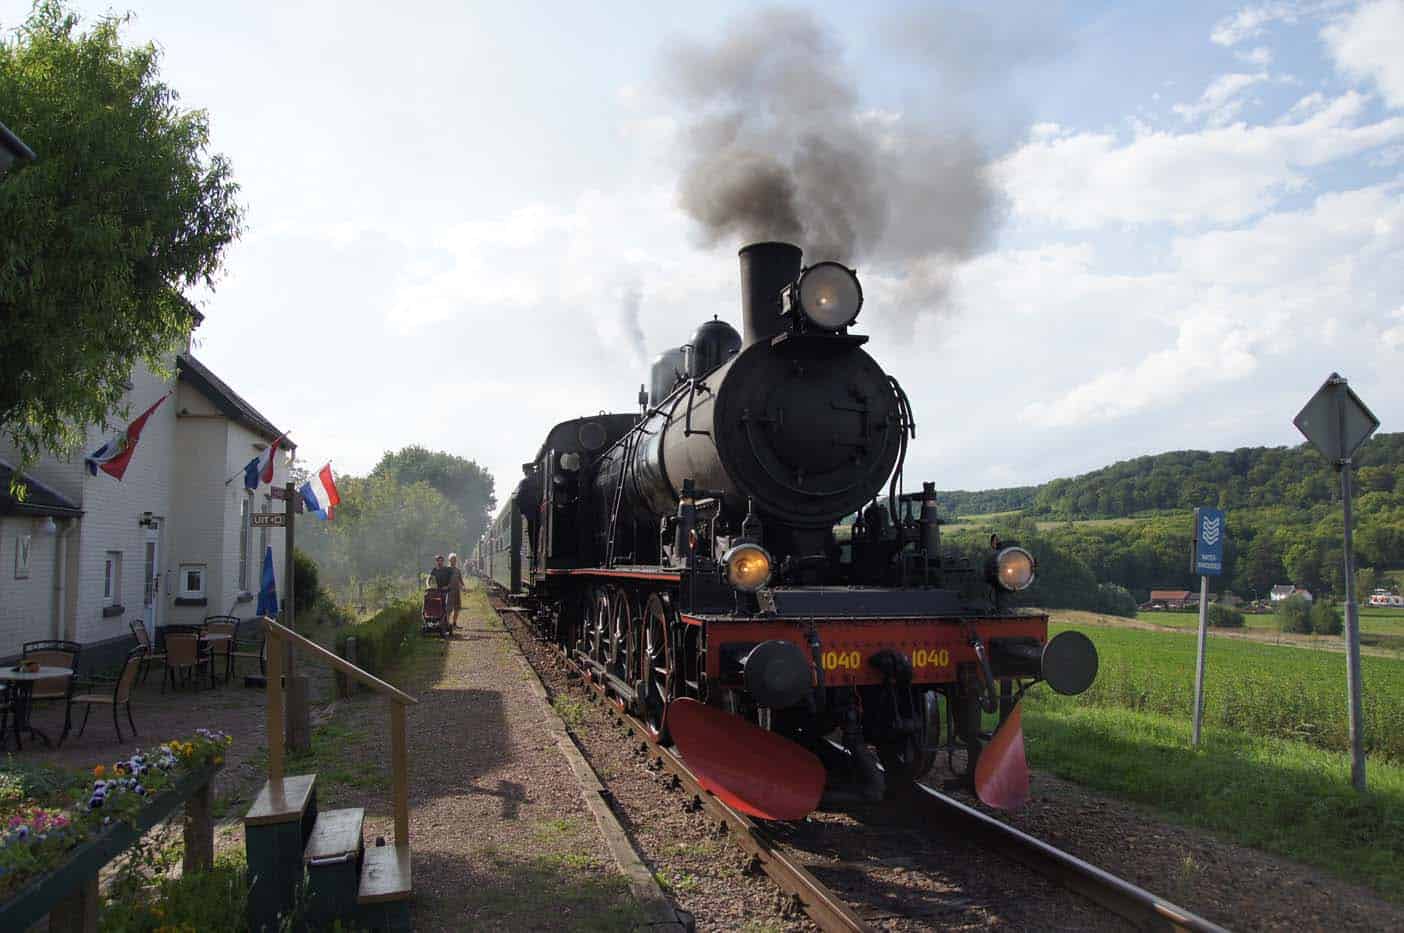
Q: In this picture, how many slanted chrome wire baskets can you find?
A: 0